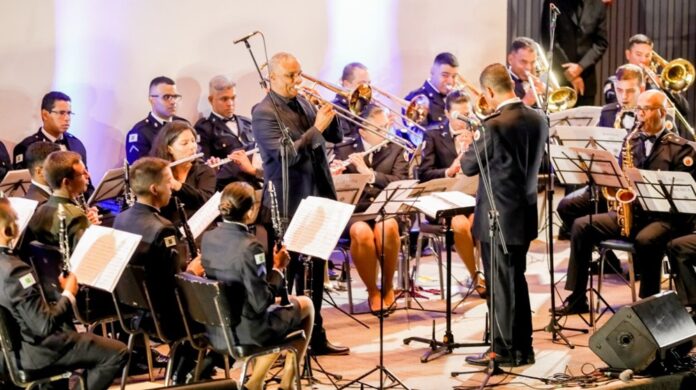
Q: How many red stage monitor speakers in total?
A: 0